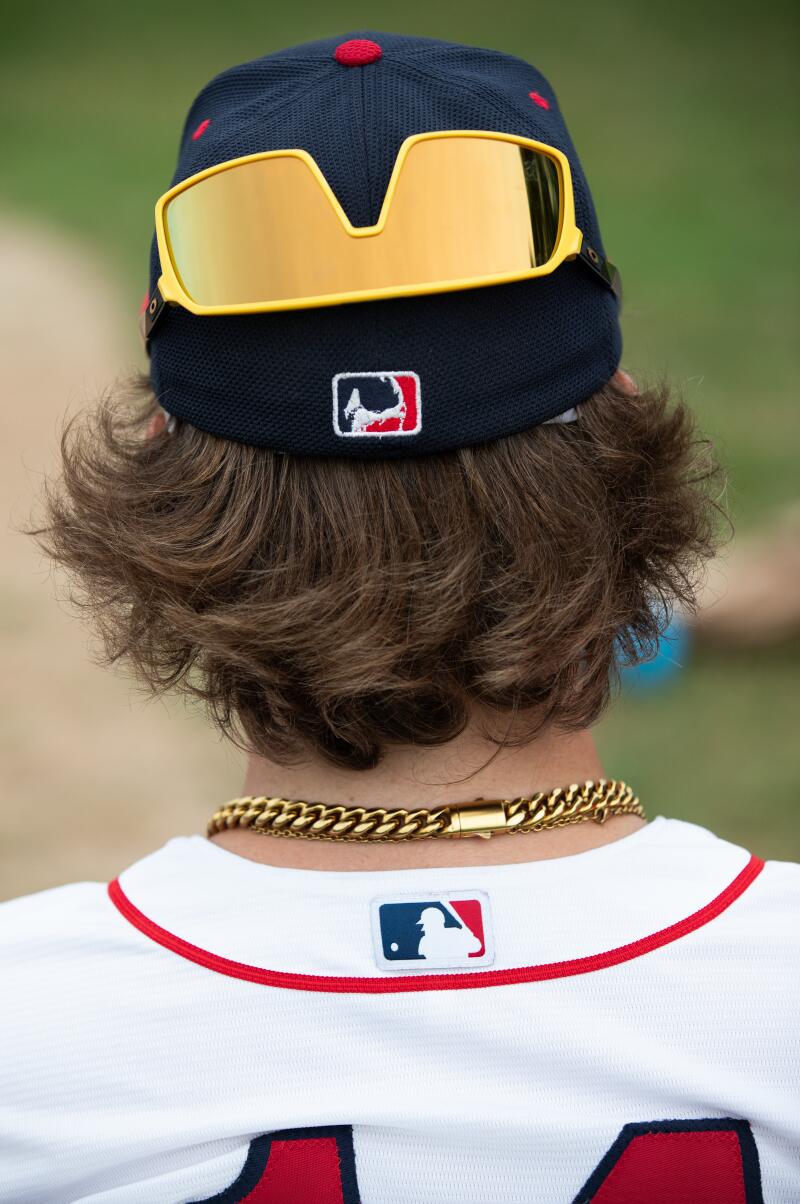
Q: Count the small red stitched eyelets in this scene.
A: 2